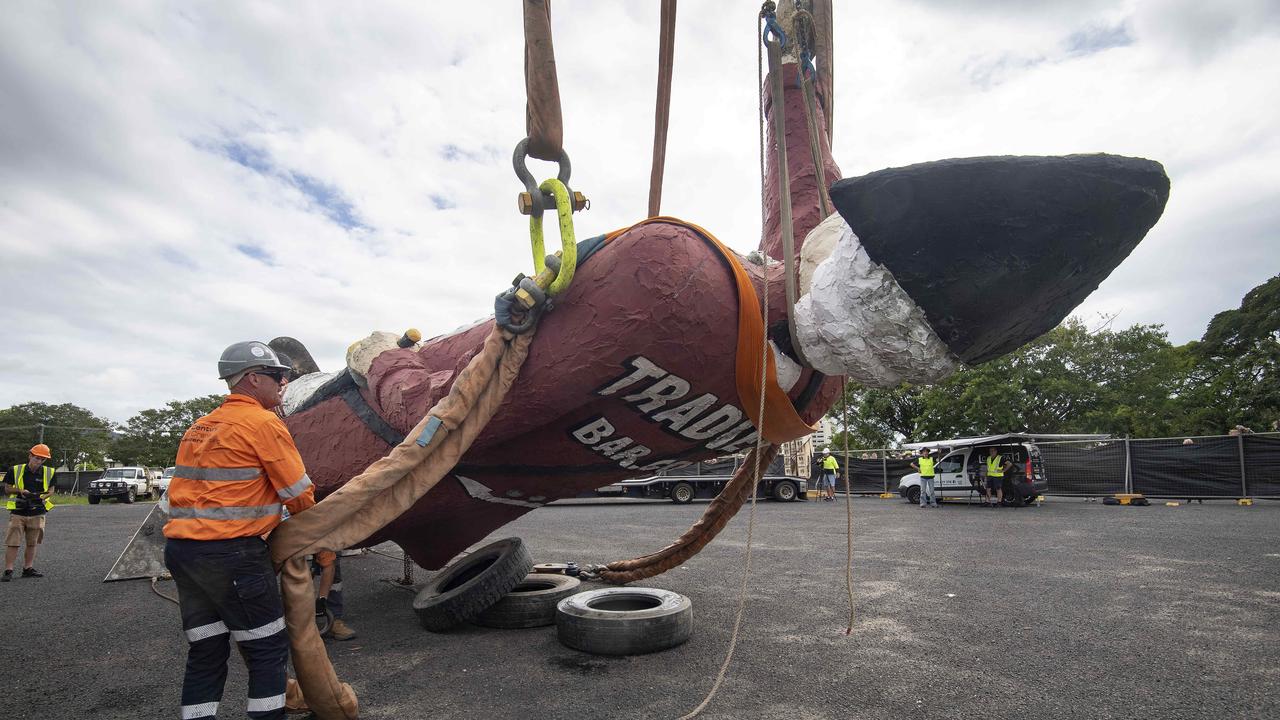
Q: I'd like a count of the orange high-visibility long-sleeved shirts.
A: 1